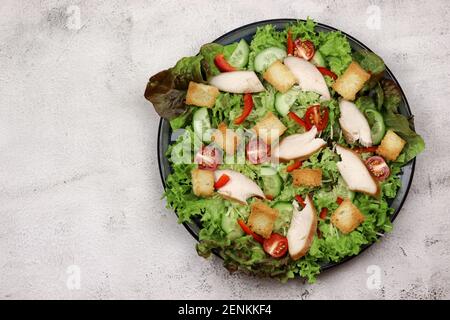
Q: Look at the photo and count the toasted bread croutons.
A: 10